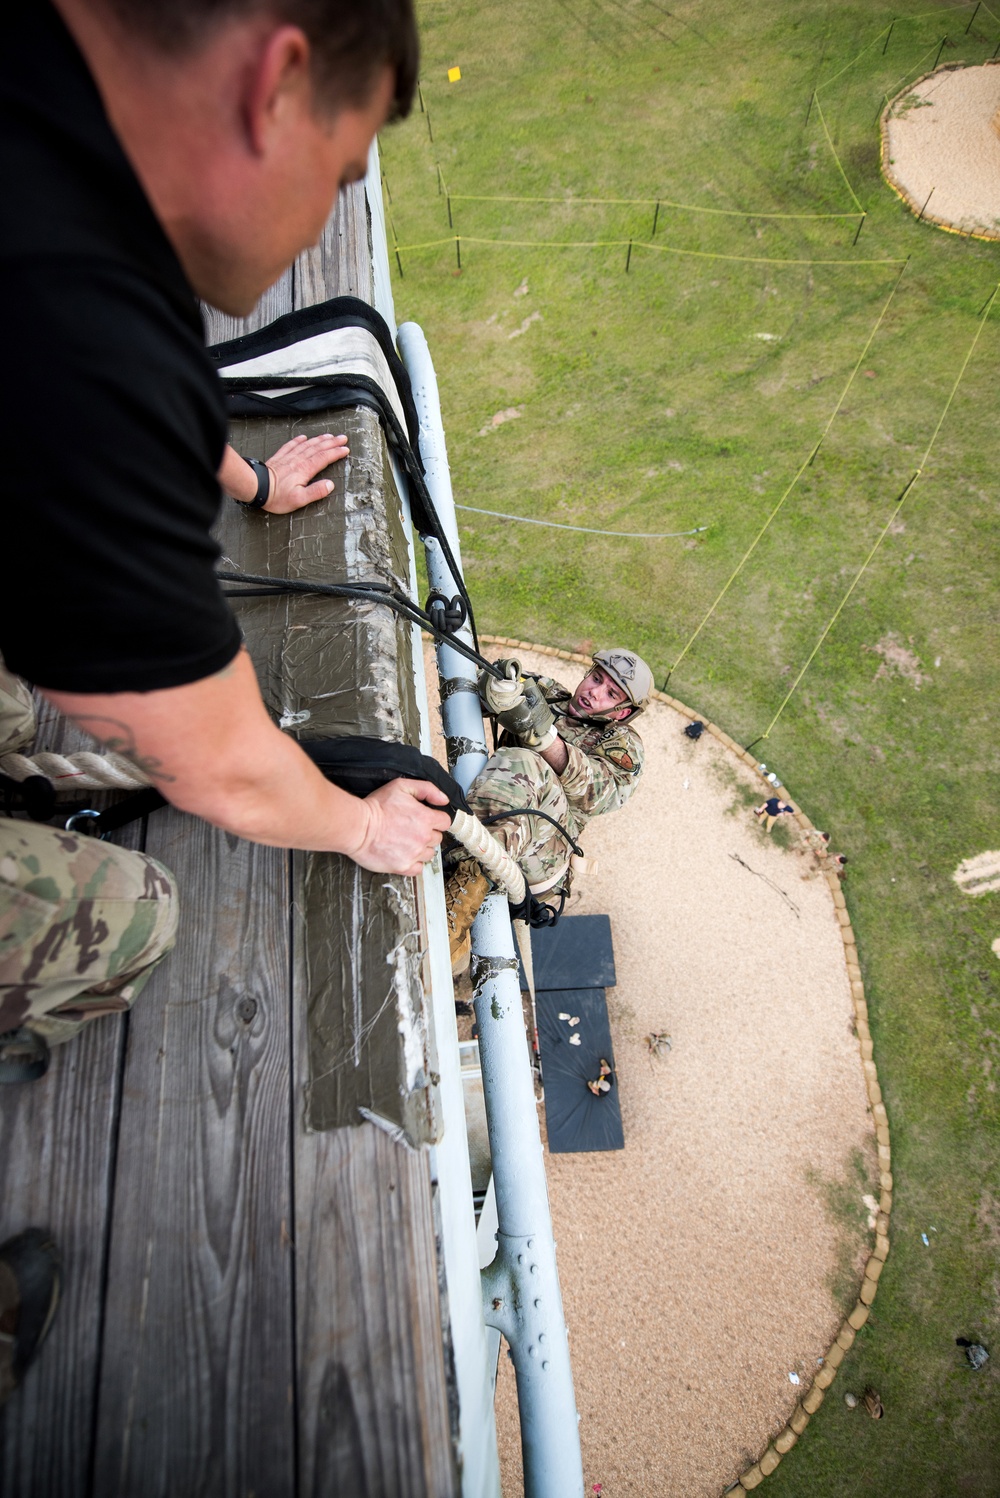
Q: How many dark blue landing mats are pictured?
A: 2